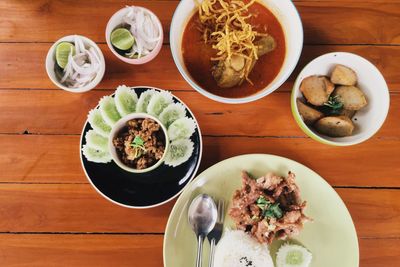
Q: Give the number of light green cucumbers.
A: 11